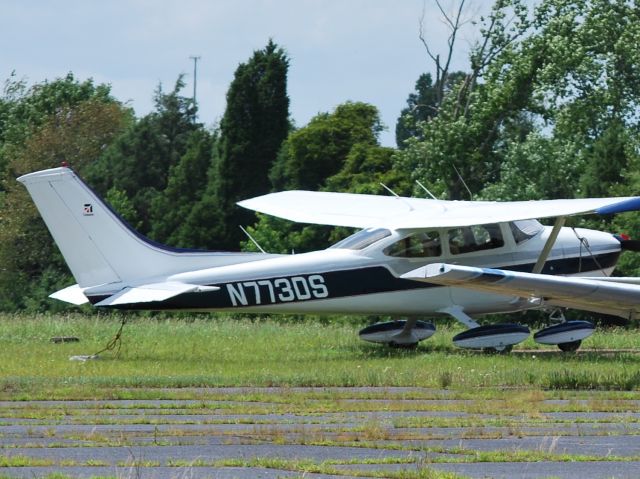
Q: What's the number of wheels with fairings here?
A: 3